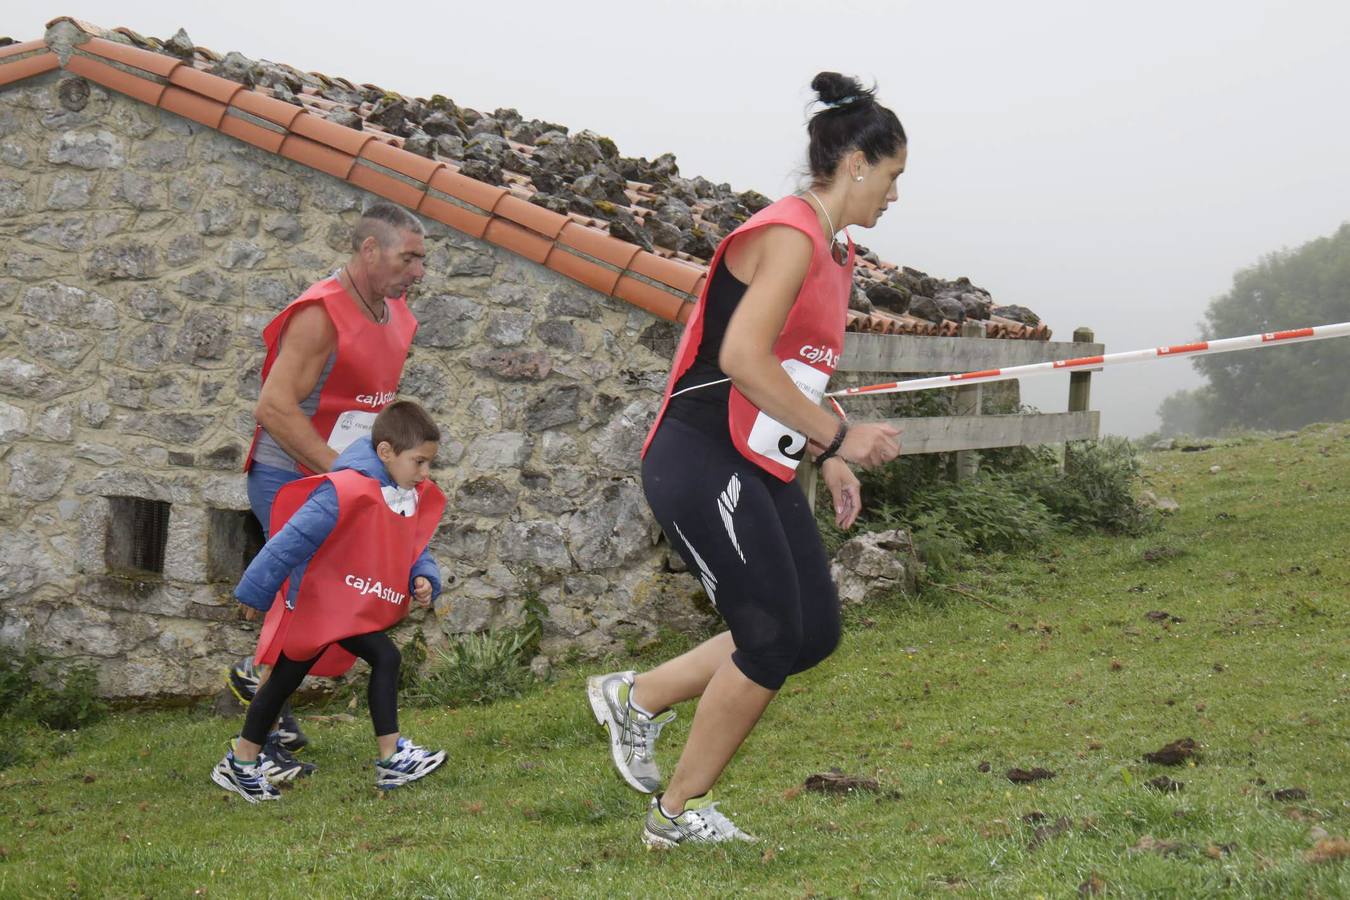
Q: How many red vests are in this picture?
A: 3